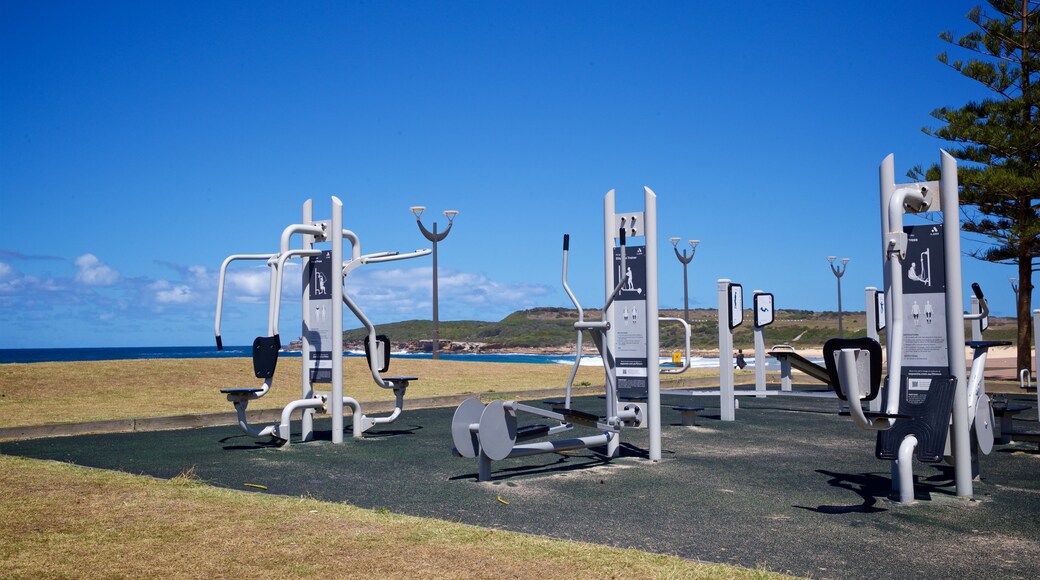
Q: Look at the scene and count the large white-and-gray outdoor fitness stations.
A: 3